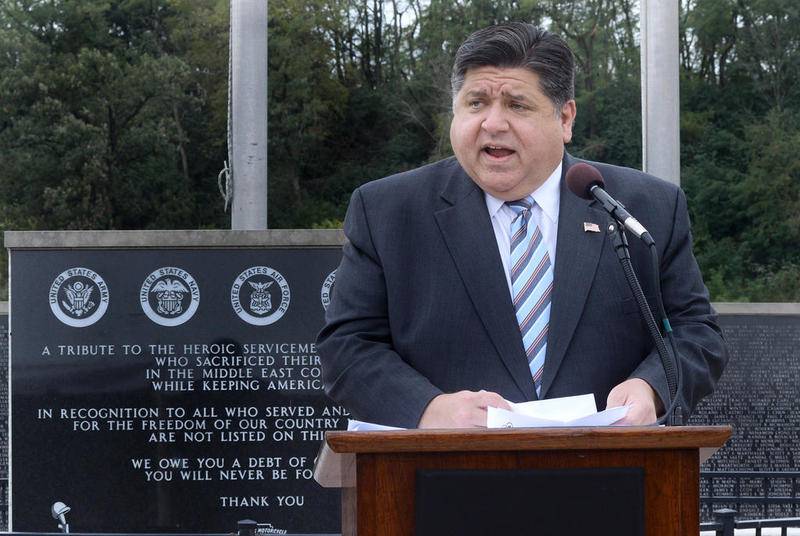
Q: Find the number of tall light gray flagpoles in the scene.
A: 2